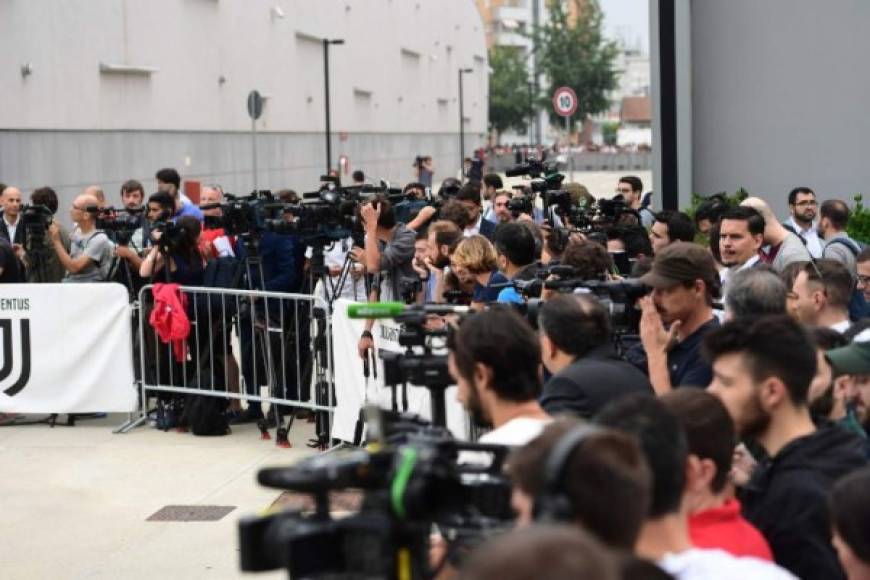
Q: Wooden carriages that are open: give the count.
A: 0